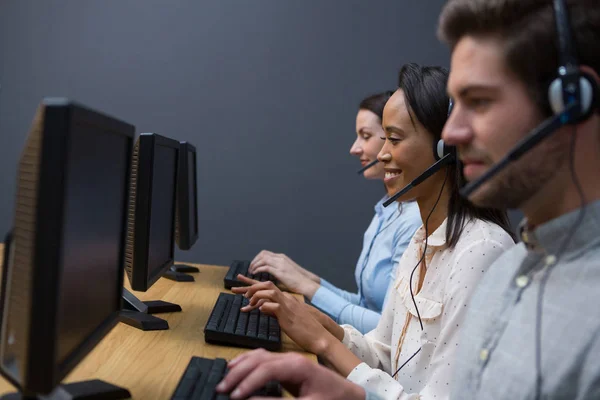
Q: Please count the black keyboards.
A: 3